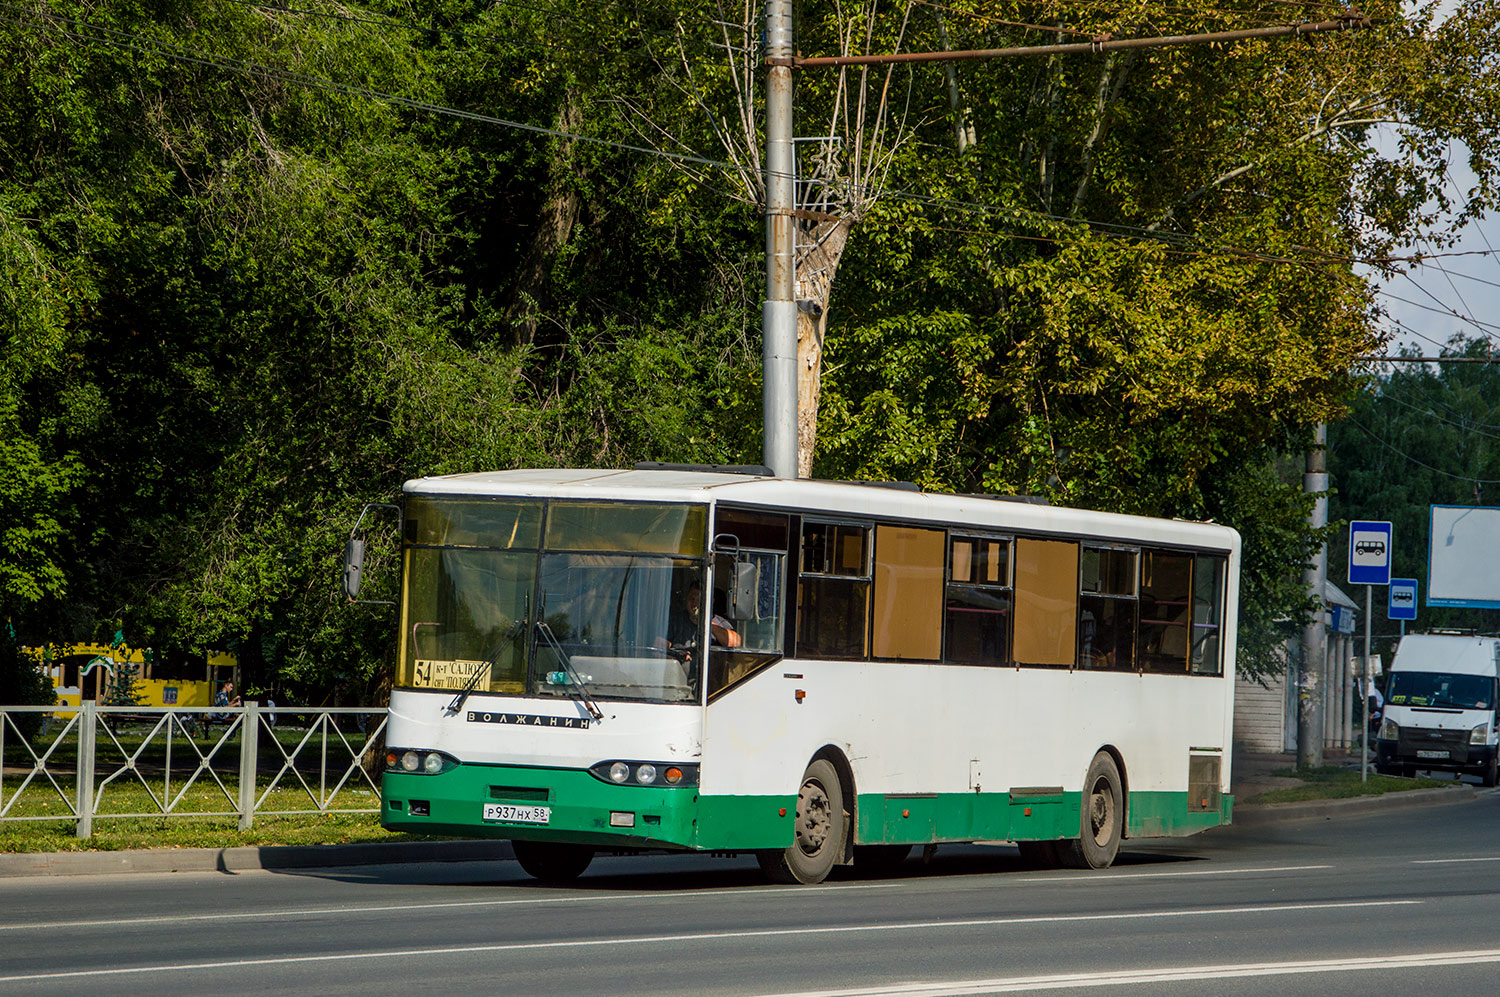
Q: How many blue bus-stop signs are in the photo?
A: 2